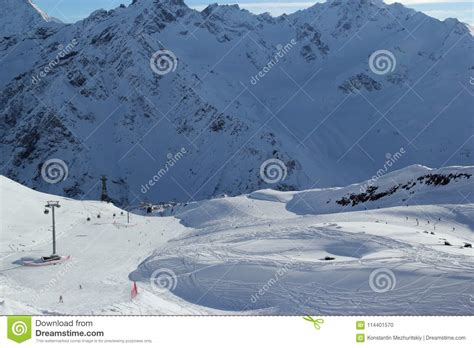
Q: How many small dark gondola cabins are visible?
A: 5